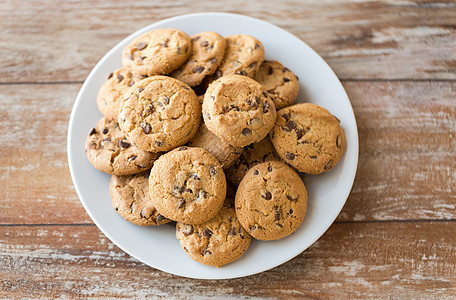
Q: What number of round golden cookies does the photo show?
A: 15